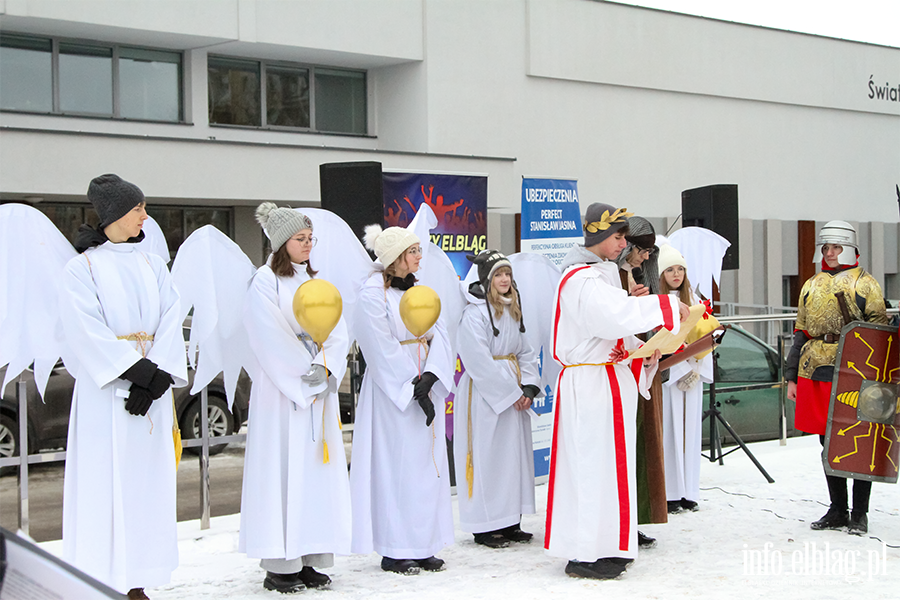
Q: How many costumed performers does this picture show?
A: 8